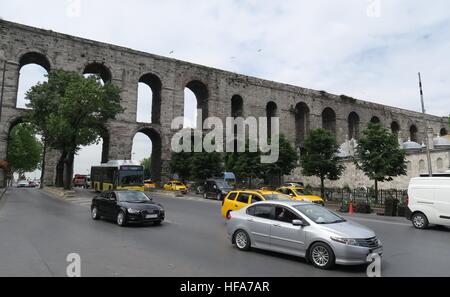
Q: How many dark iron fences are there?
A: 1